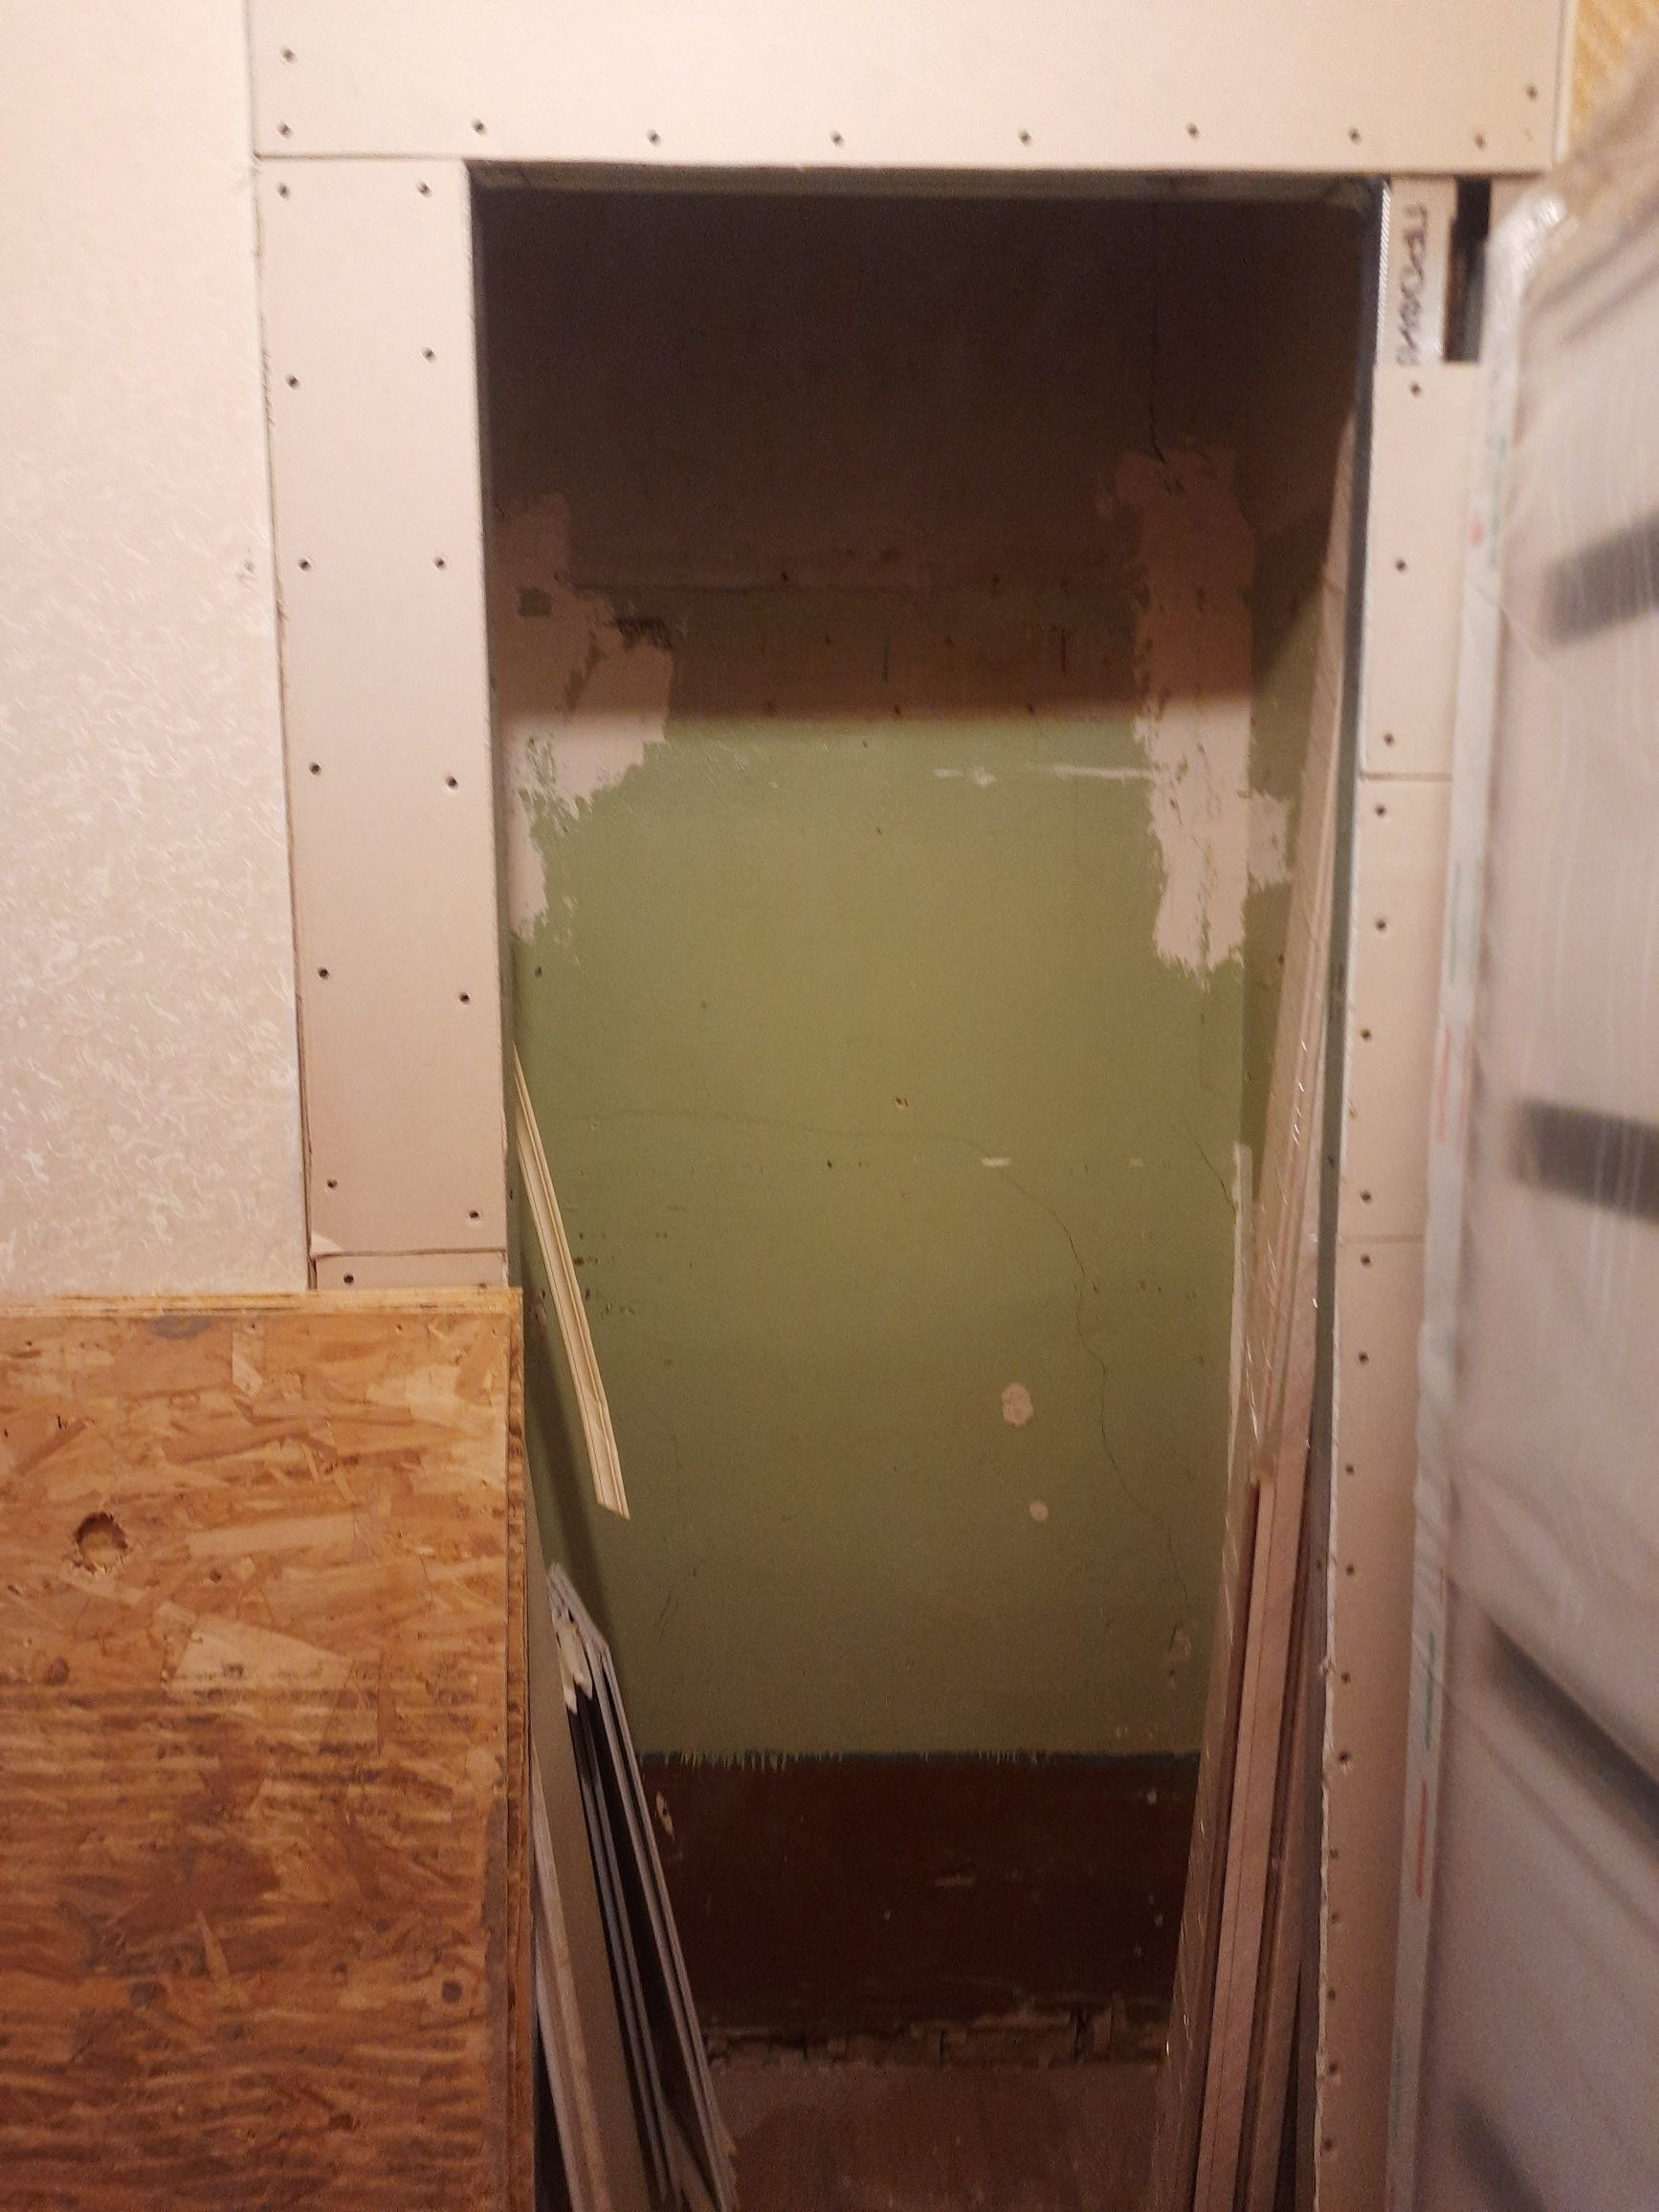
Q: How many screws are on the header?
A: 10